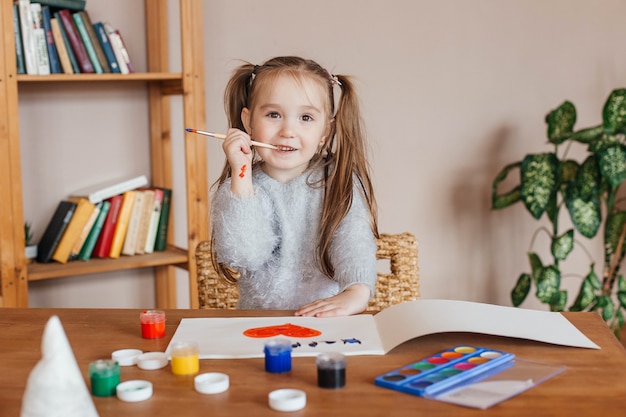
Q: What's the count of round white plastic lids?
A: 5